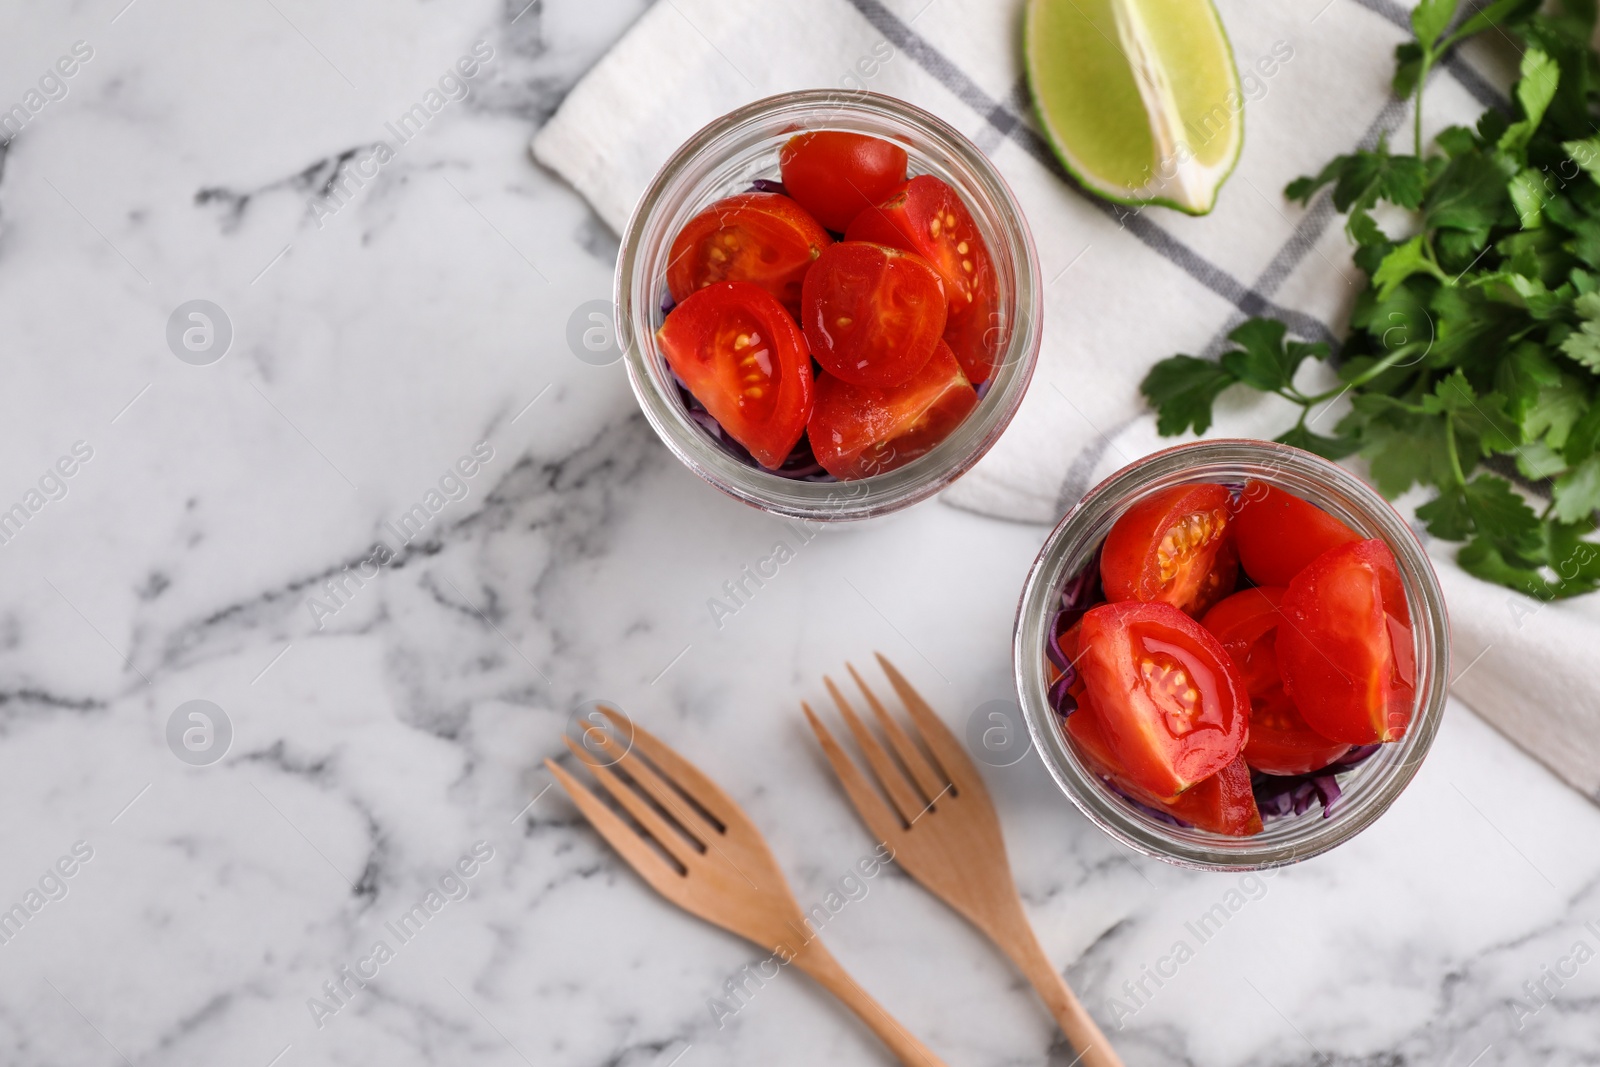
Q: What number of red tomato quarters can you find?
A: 12